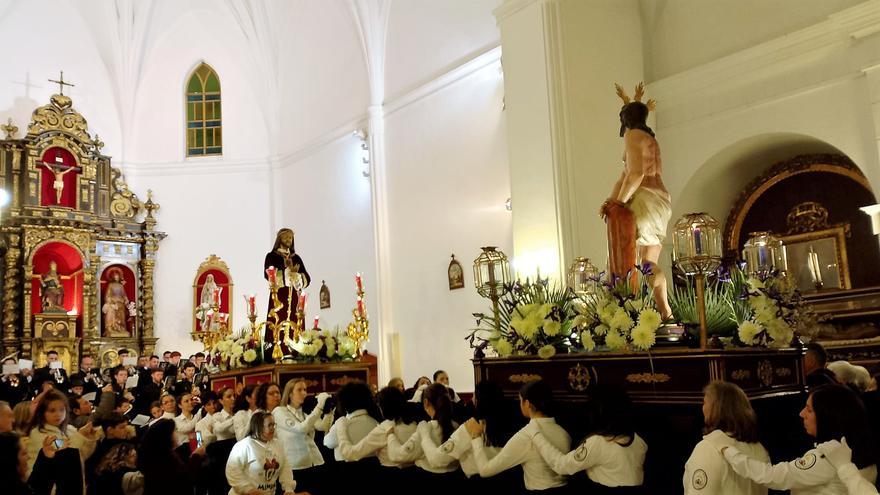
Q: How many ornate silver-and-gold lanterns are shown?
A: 4